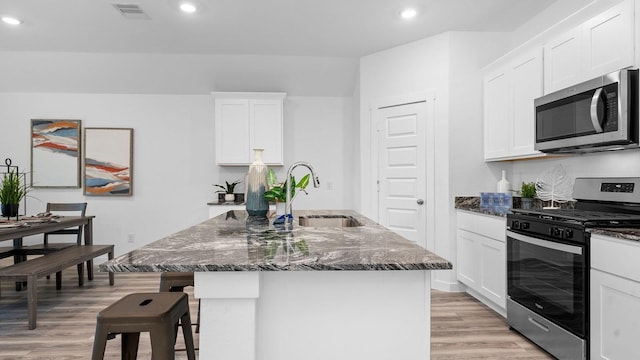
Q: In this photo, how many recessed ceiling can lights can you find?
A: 3